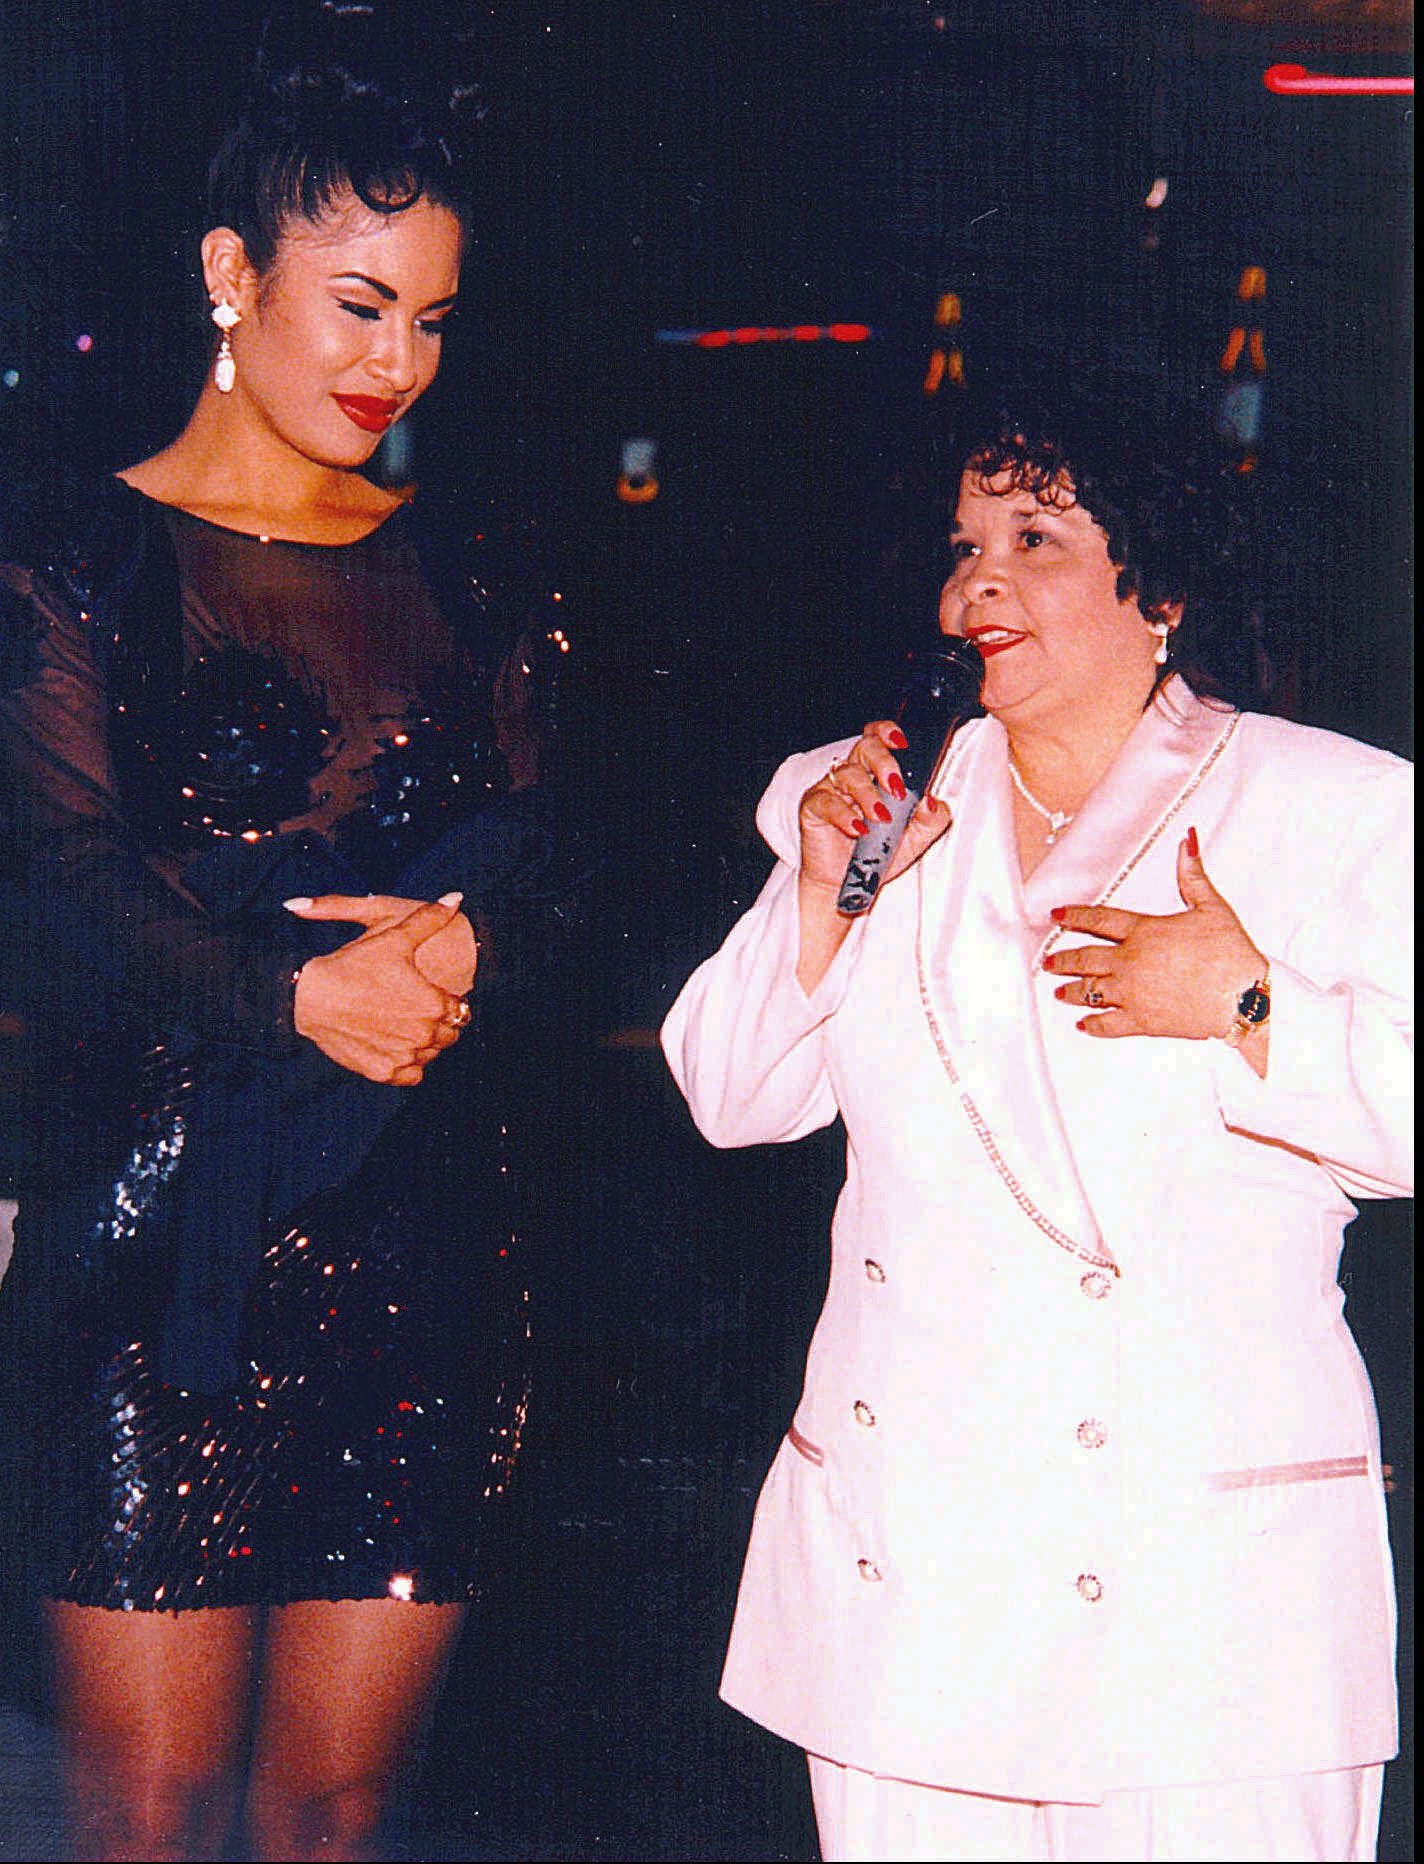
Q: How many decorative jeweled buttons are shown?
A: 6